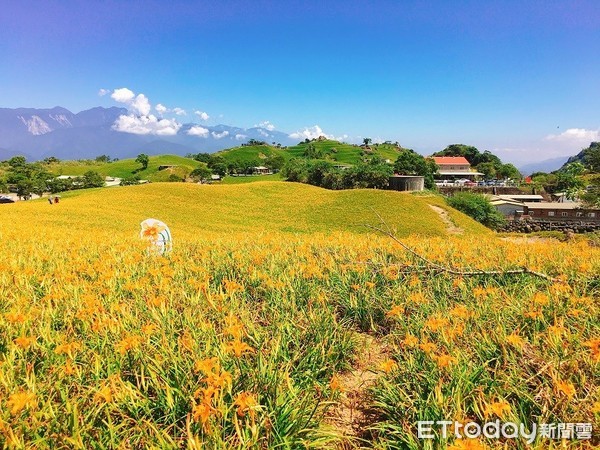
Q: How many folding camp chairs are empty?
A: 0